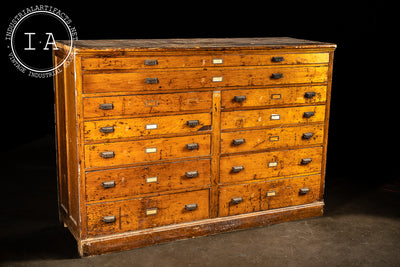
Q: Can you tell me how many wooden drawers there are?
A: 12